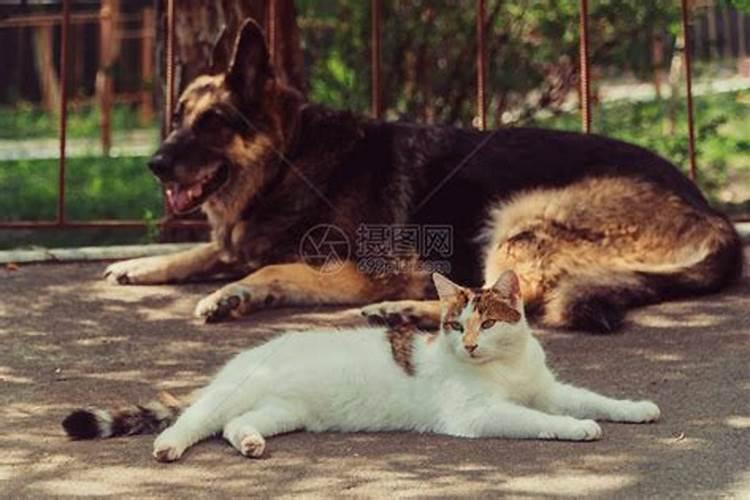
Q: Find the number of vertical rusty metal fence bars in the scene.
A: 7